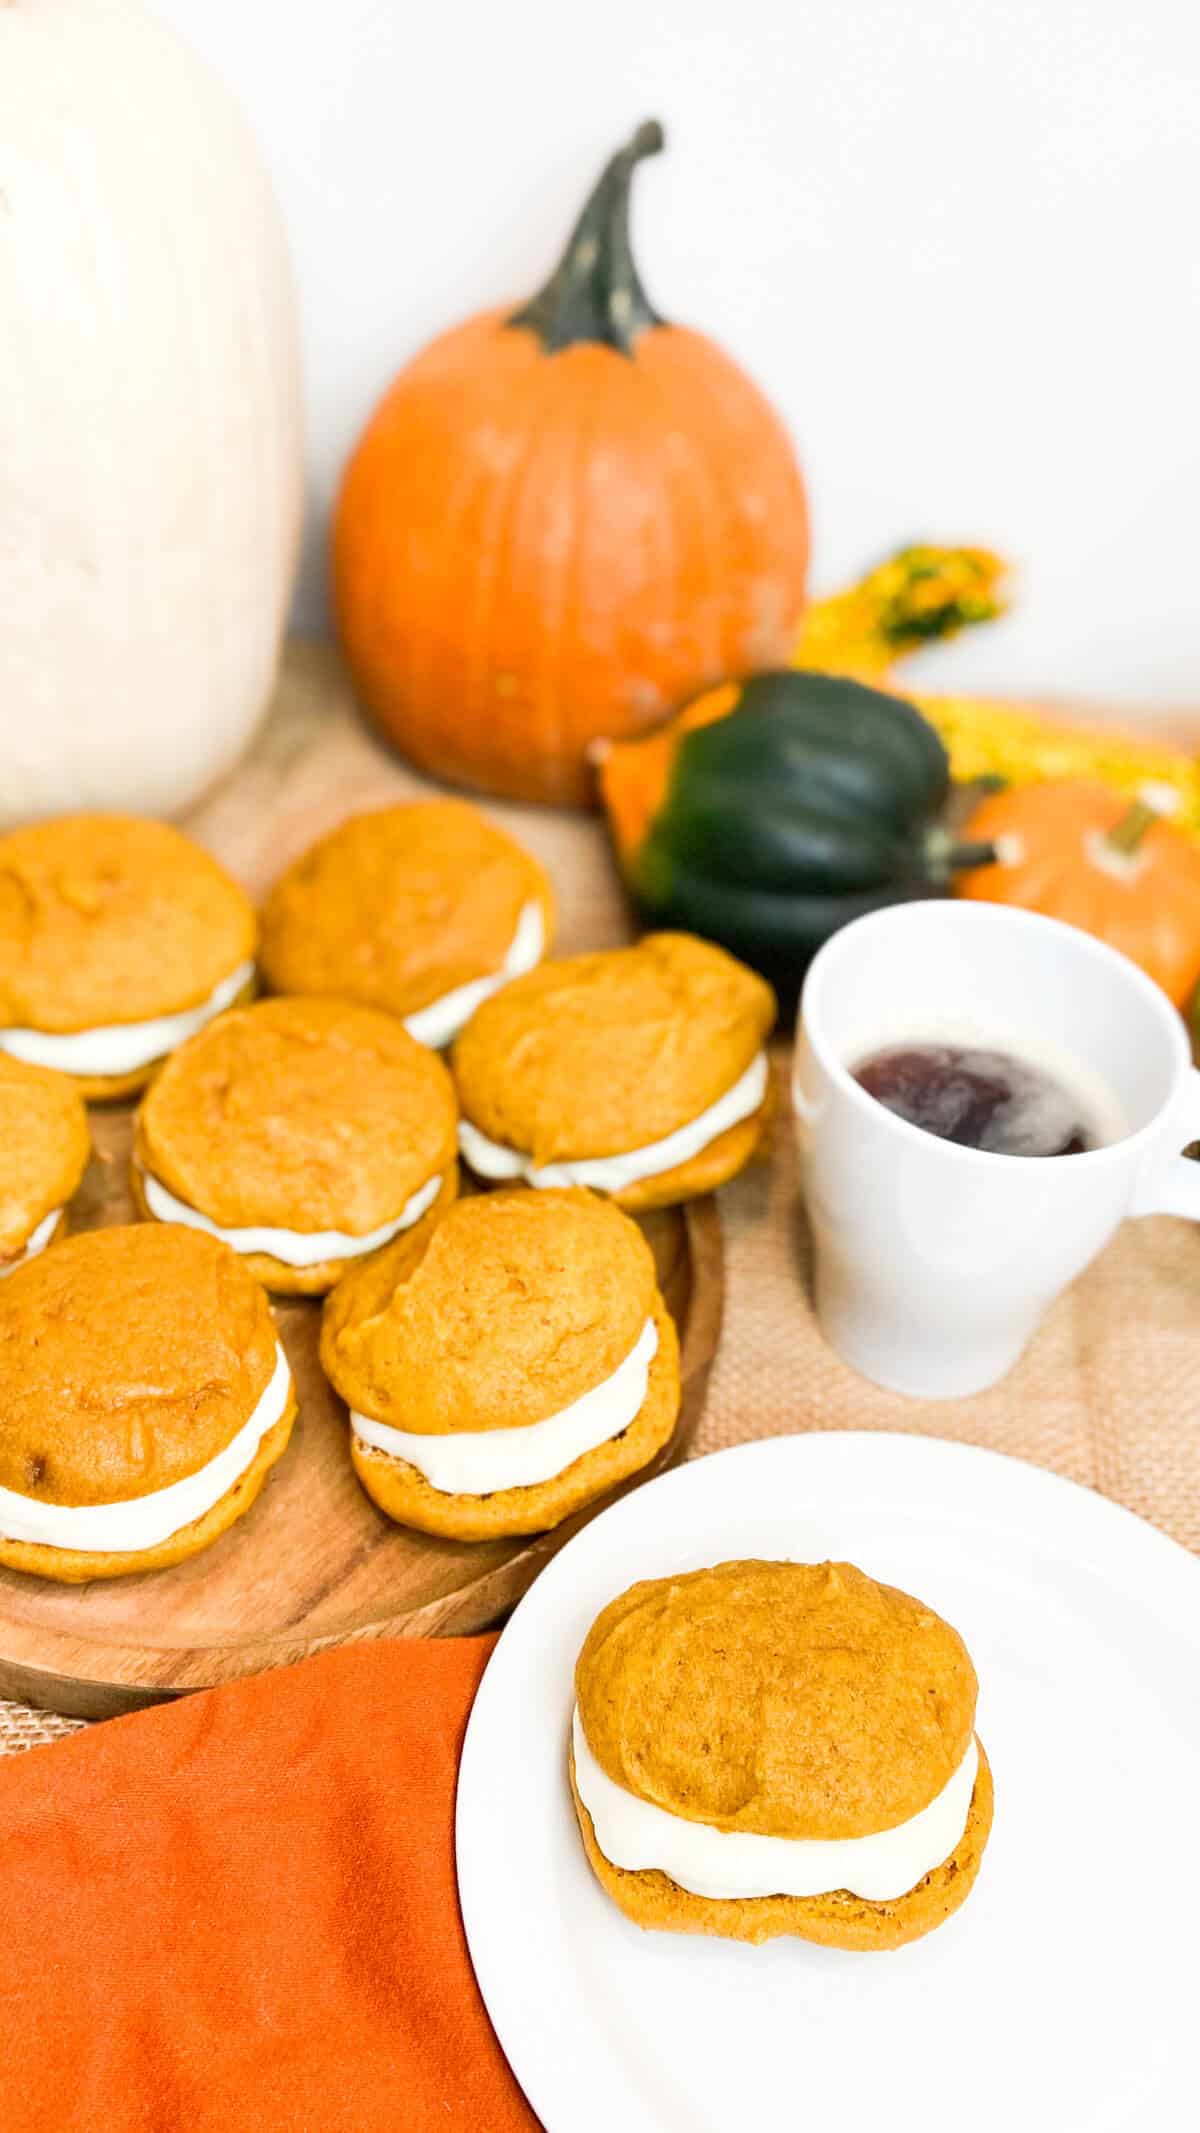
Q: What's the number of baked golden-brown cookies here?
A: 8